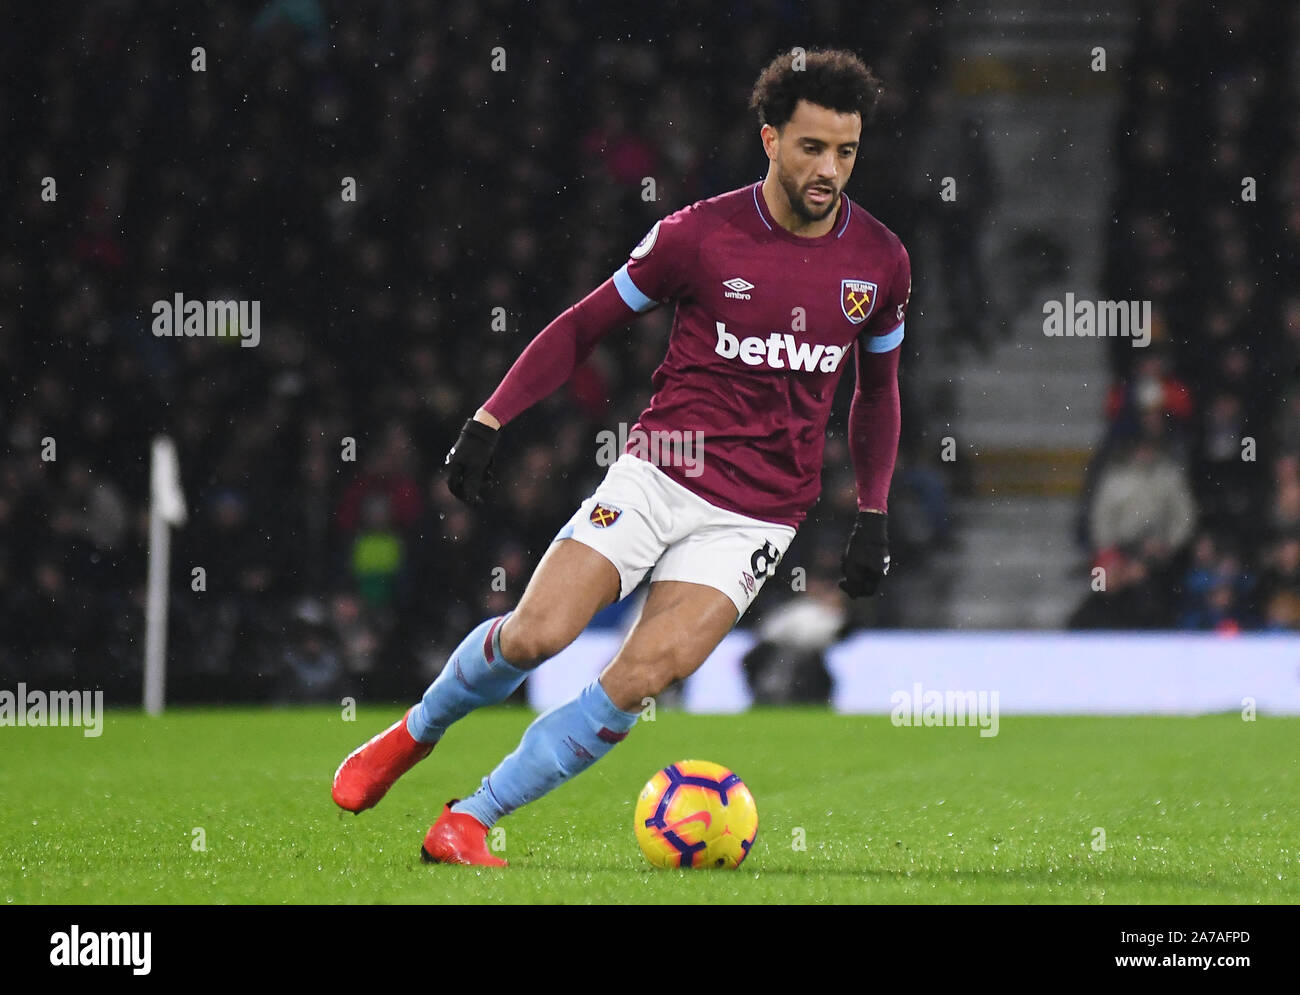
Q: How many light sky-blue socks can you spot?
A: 2